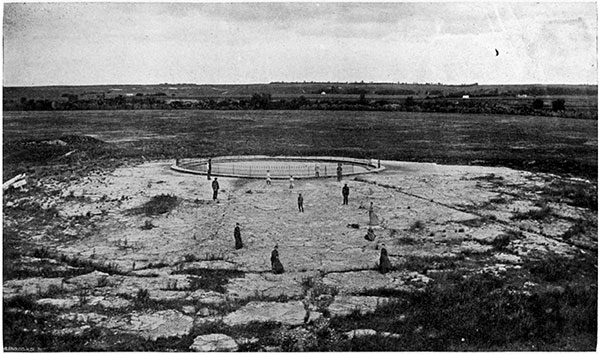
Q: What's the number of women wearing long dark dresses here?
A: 3